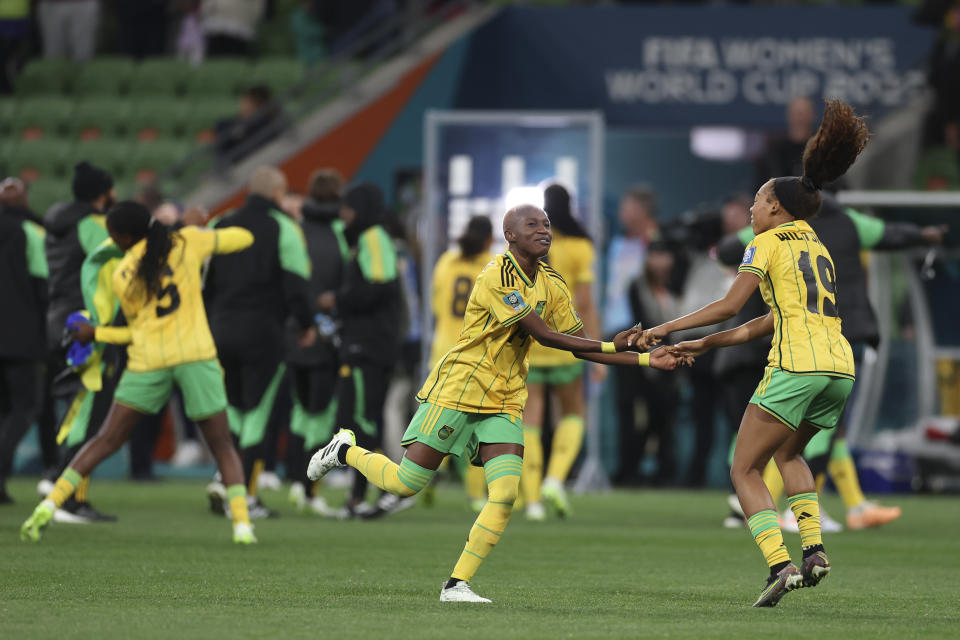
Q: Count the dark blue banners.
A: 1